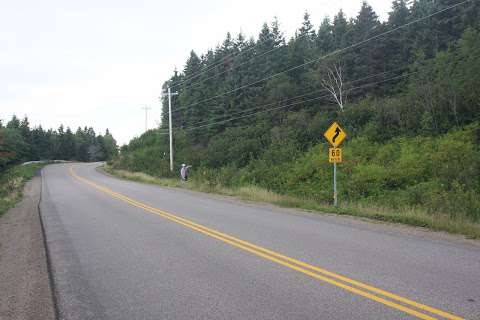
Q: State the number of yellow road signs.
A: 2